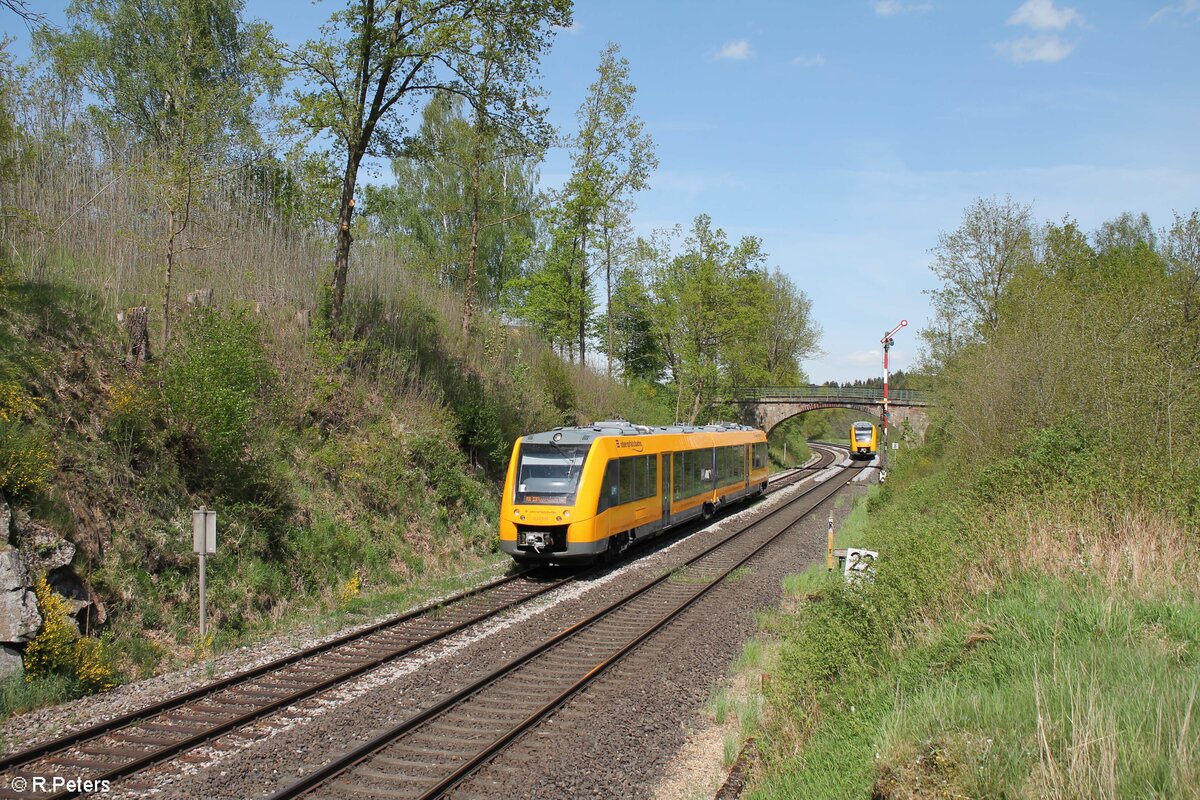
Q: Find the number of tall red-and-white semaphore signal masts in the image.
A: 1